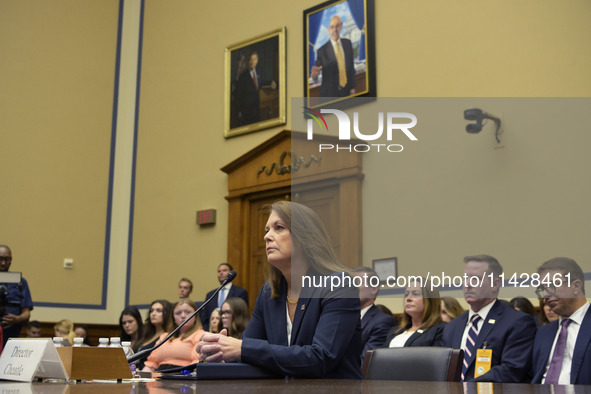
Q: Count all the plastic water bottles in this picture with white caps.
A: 5